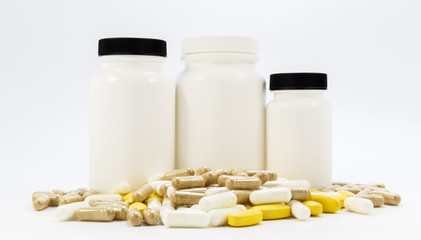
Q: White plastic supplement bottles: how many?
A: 3